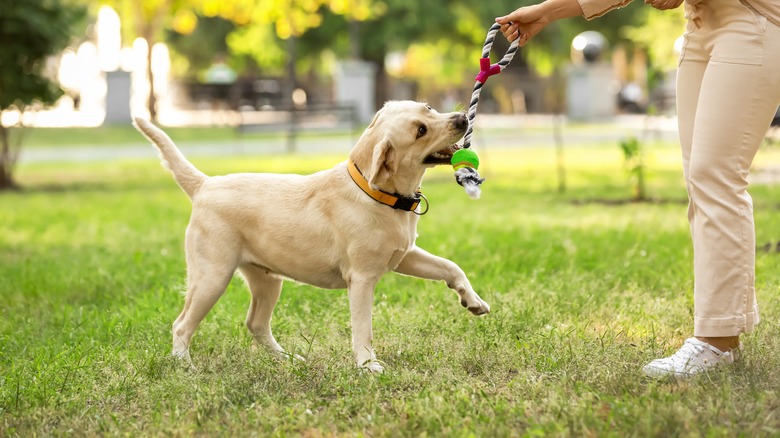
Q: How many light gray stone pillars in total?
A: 3